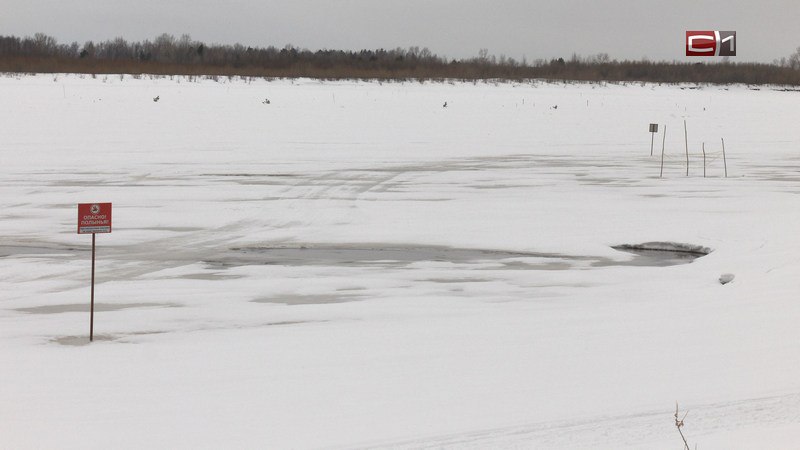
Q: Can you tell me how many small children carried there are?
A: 0